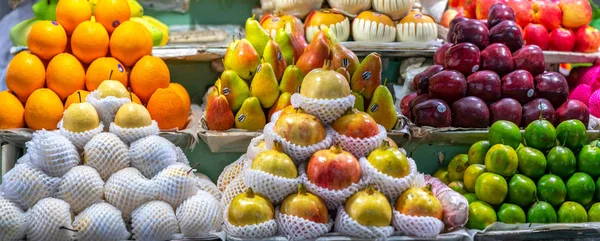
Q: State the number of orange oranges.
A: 15